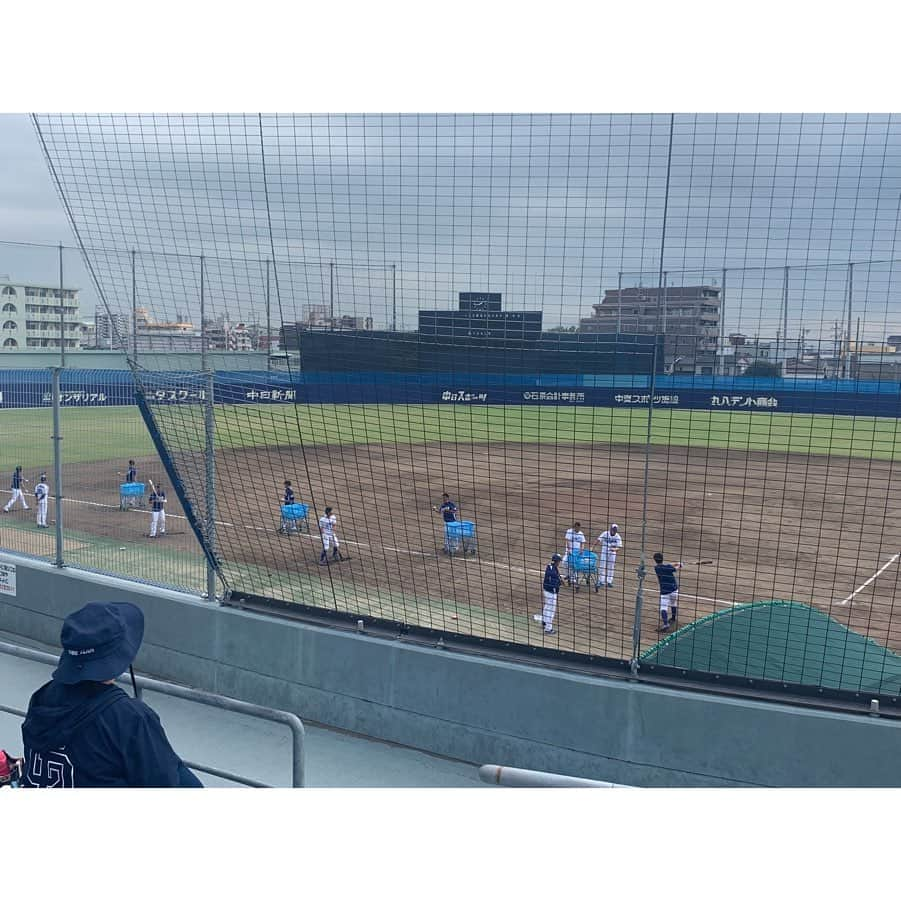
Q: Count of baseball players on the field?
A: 11